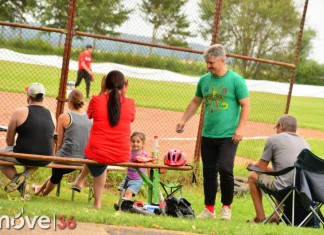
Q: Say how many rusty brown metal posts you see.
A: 3